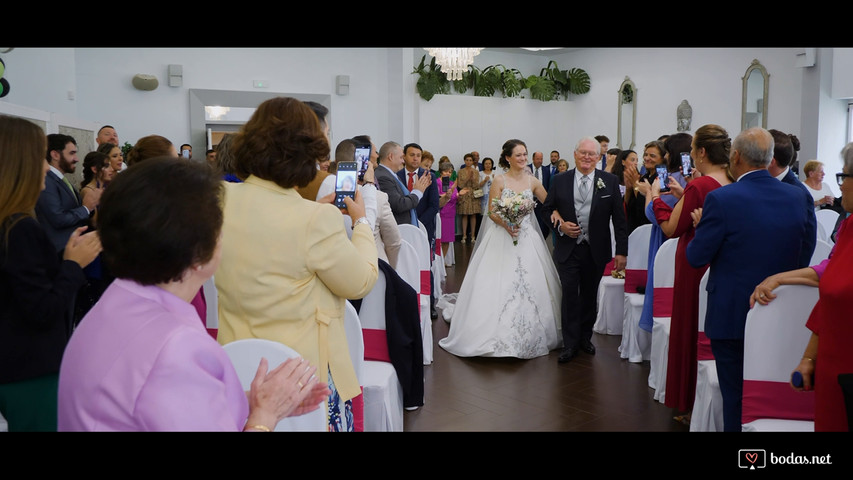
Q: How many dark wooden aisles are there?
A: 1